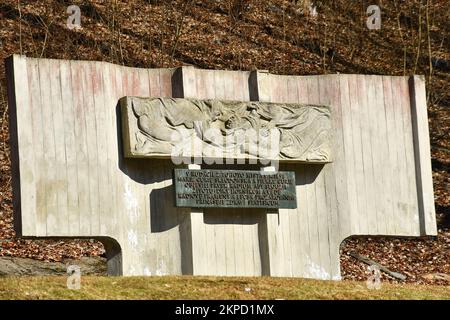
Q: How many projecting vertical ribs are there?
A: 4